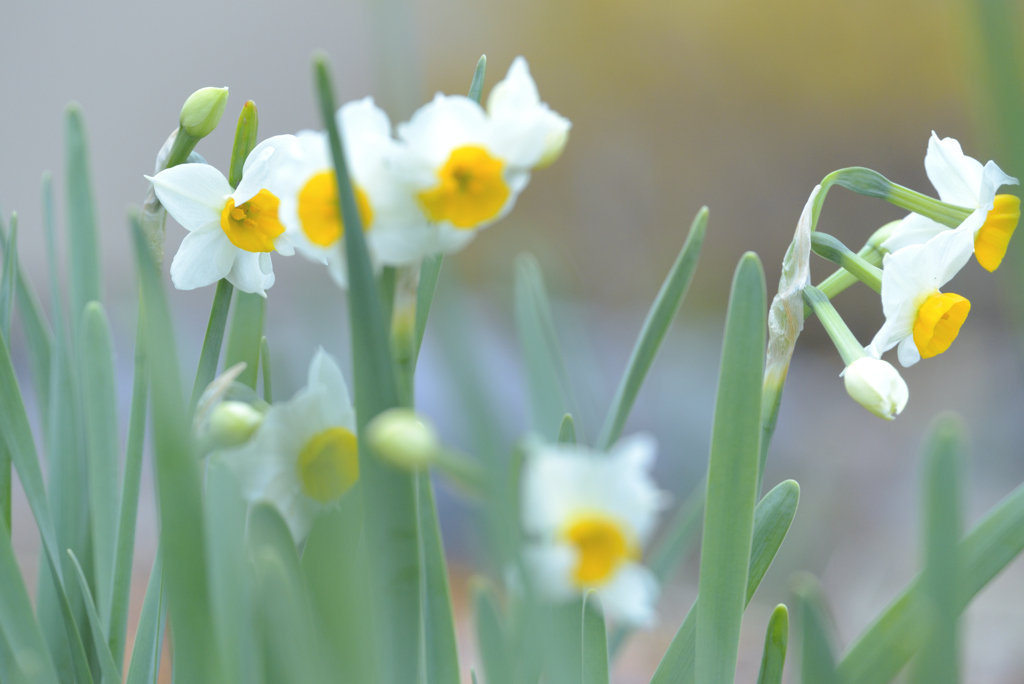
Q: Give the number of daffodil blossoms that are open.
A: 7